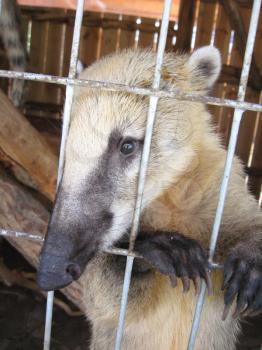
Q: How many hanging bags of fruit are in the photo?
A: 0